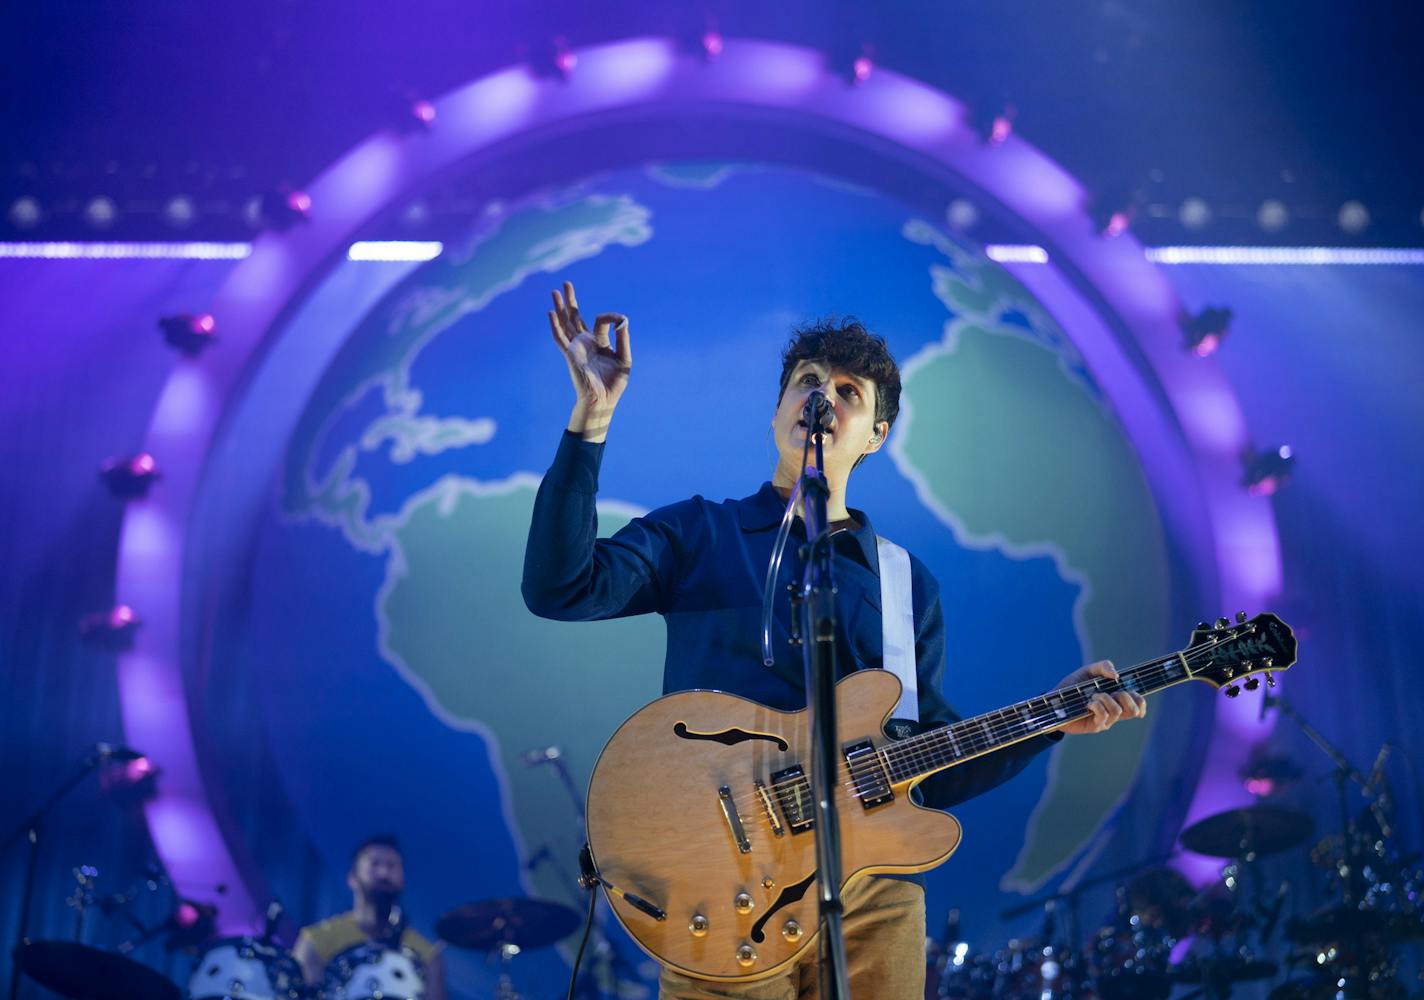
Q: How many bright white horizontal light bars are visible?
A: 4